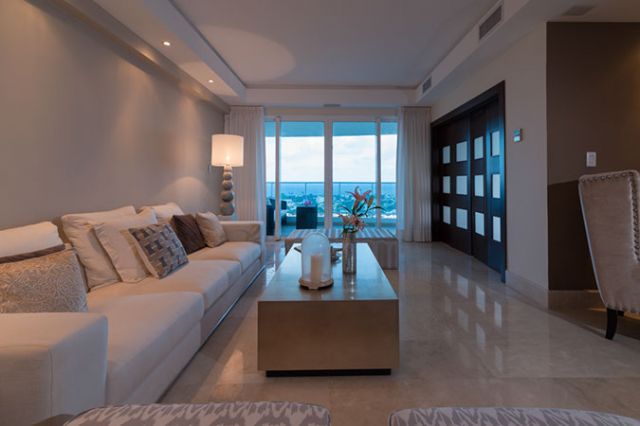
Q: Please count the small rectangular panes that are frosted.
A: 12